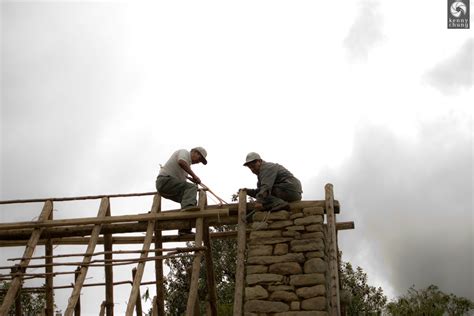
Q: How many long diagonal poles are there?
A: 4